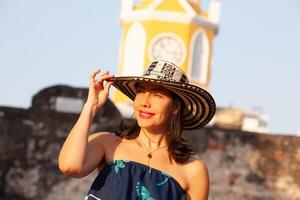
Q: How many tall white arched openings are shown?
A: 2